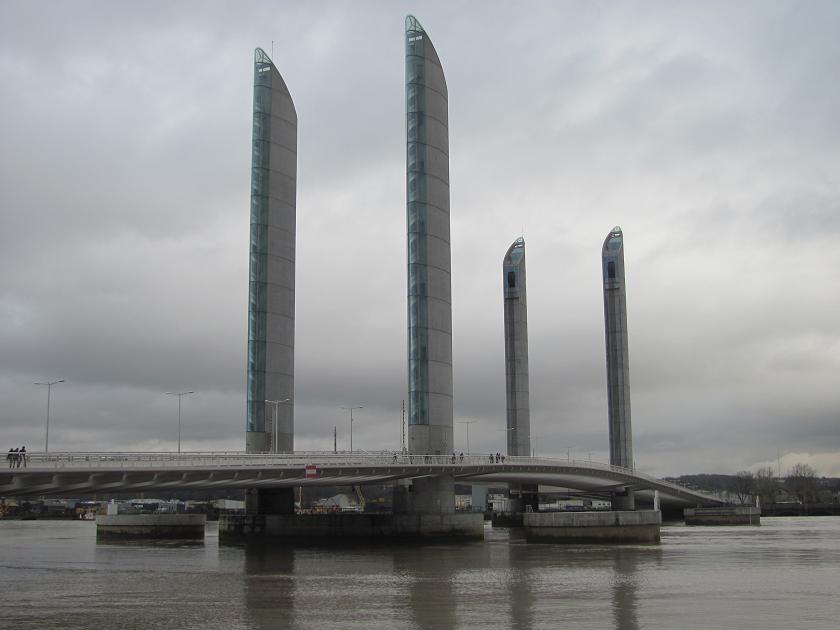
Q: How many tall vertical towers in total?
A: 4